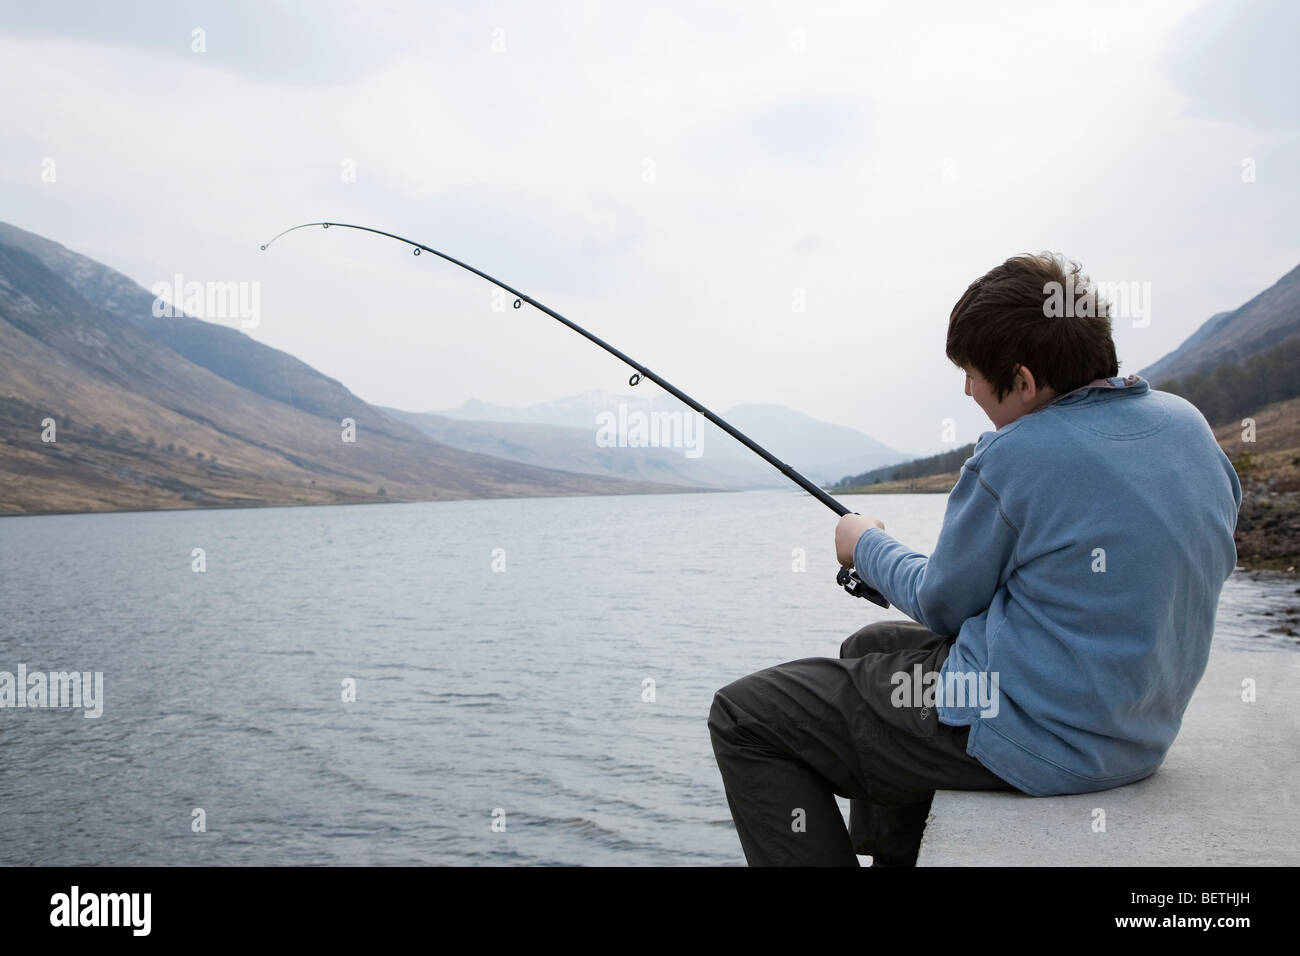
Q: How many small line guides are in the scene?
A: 5